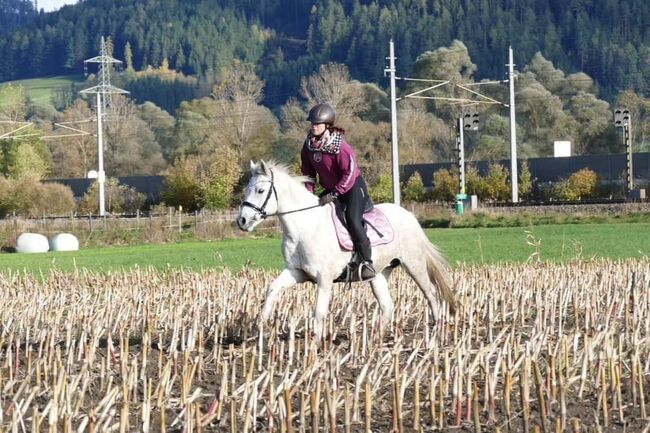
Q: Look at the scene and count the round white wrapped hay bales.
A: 2